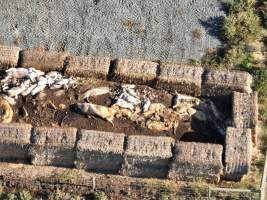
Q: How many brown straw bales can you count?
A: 13